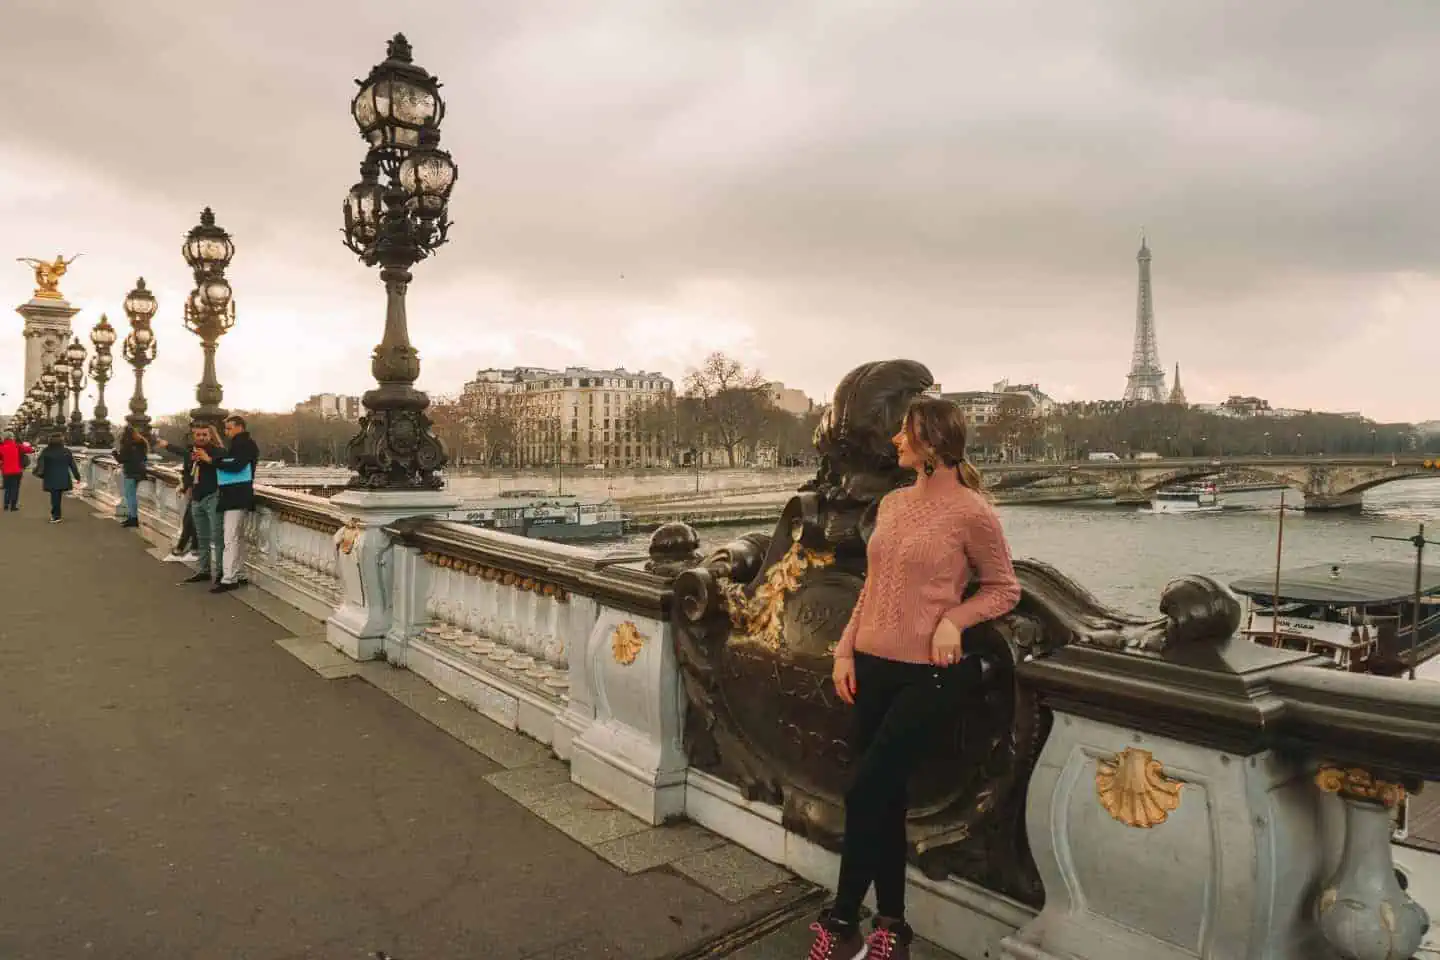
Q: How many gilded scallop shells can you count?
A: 2